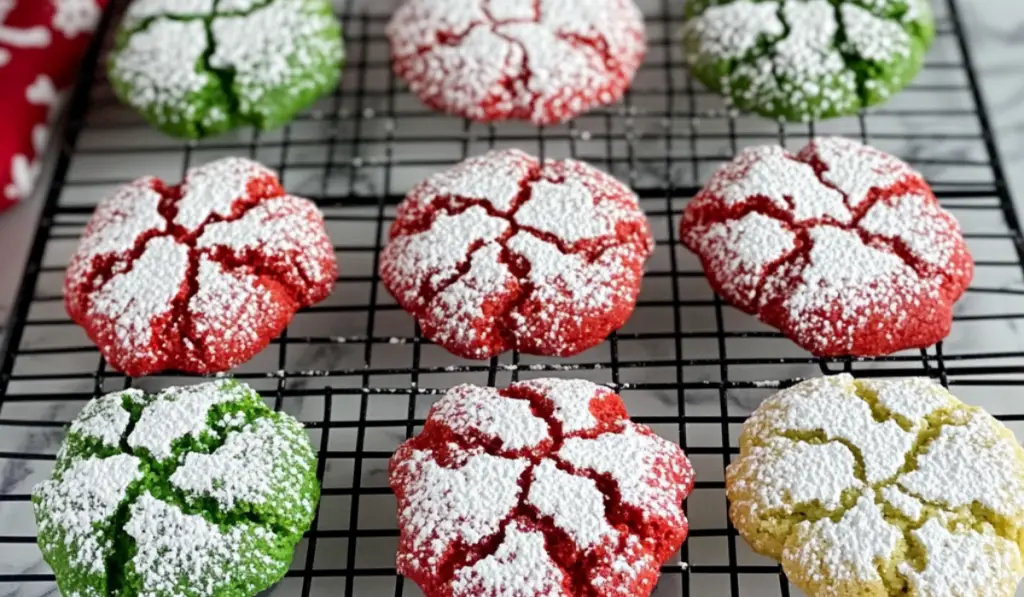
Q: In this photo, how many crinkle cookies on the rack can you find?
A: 9